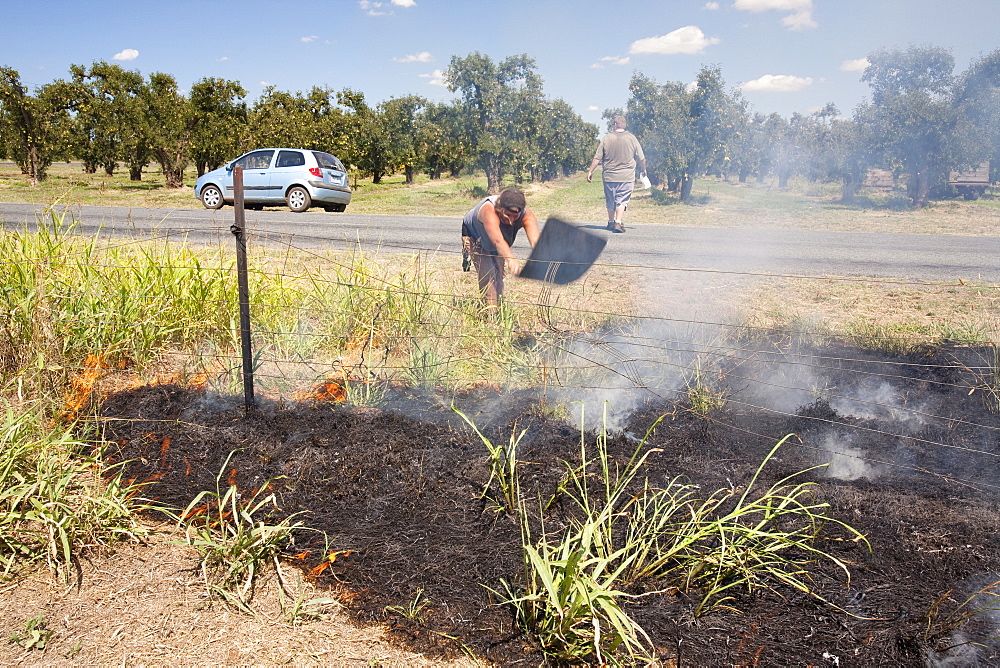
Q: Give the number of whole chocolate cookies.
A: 0